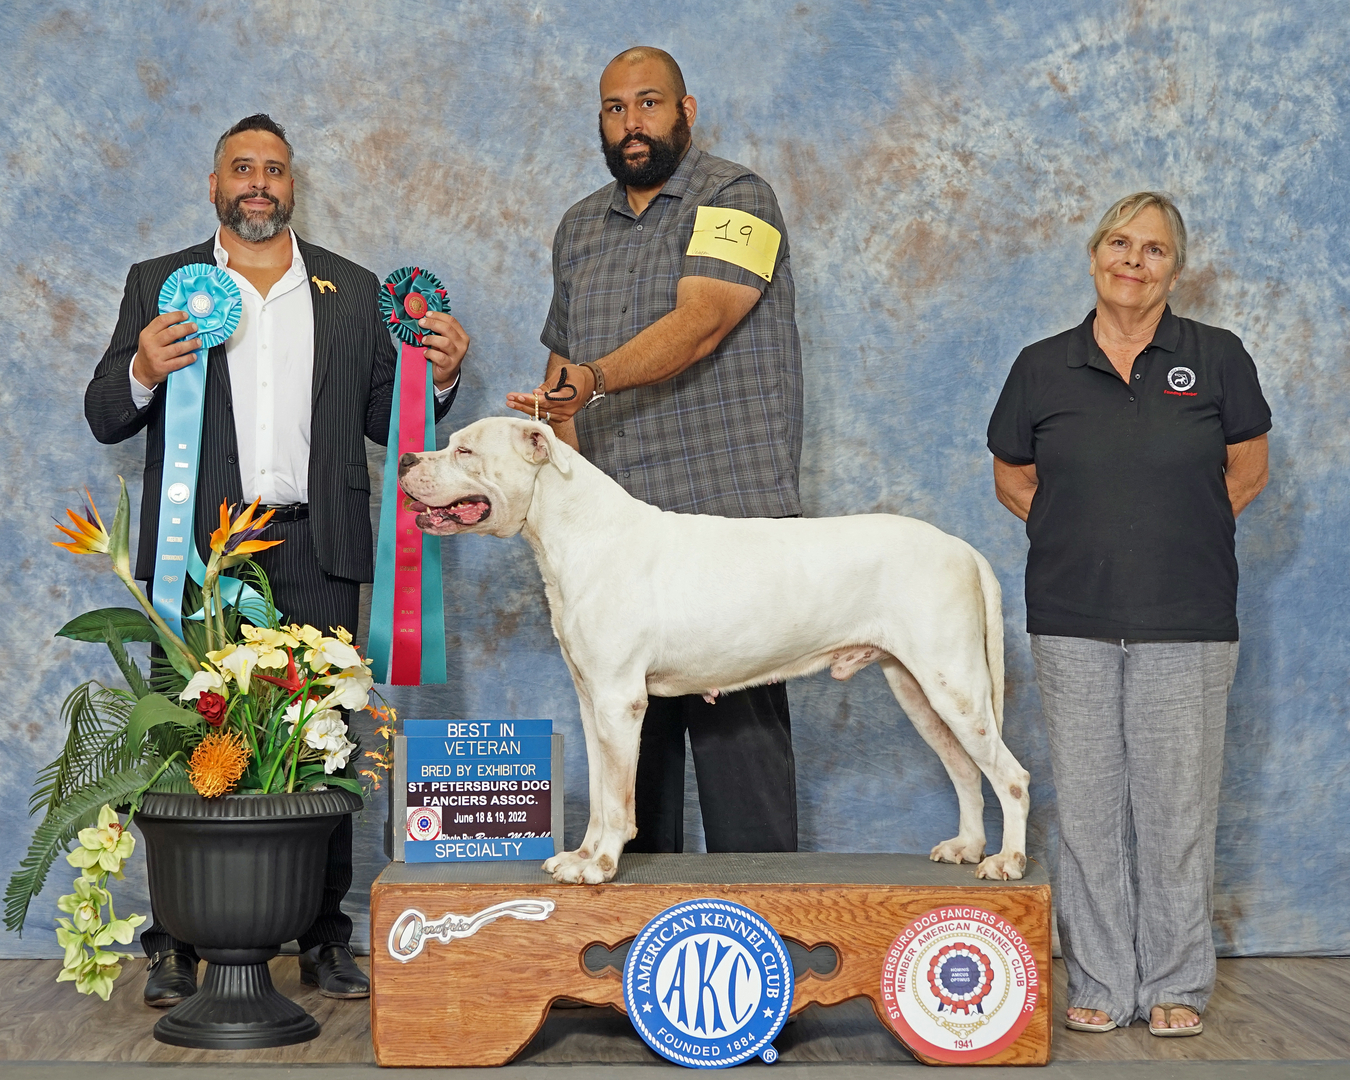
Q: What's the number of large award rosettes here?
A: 2